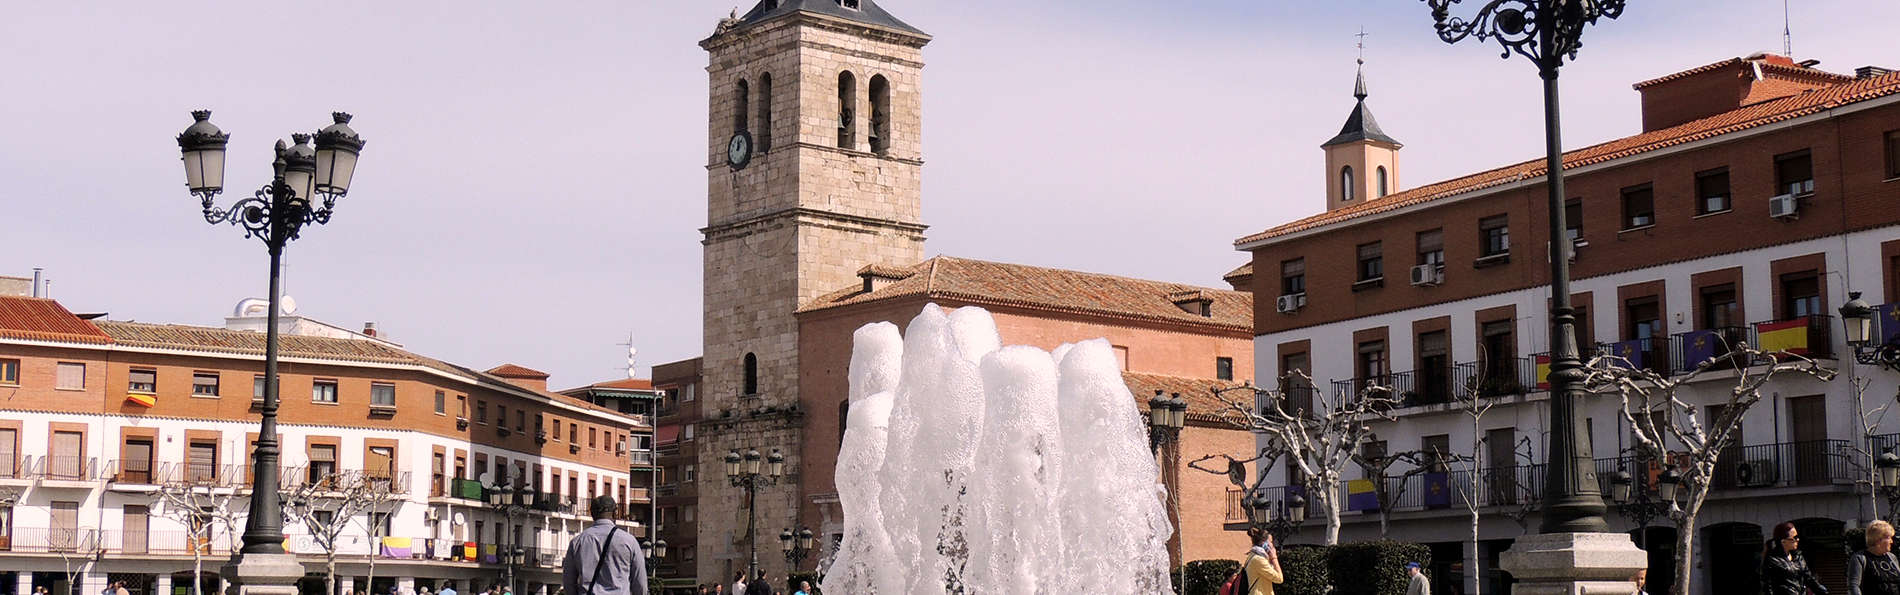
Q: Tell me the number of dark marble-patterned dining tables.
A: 0